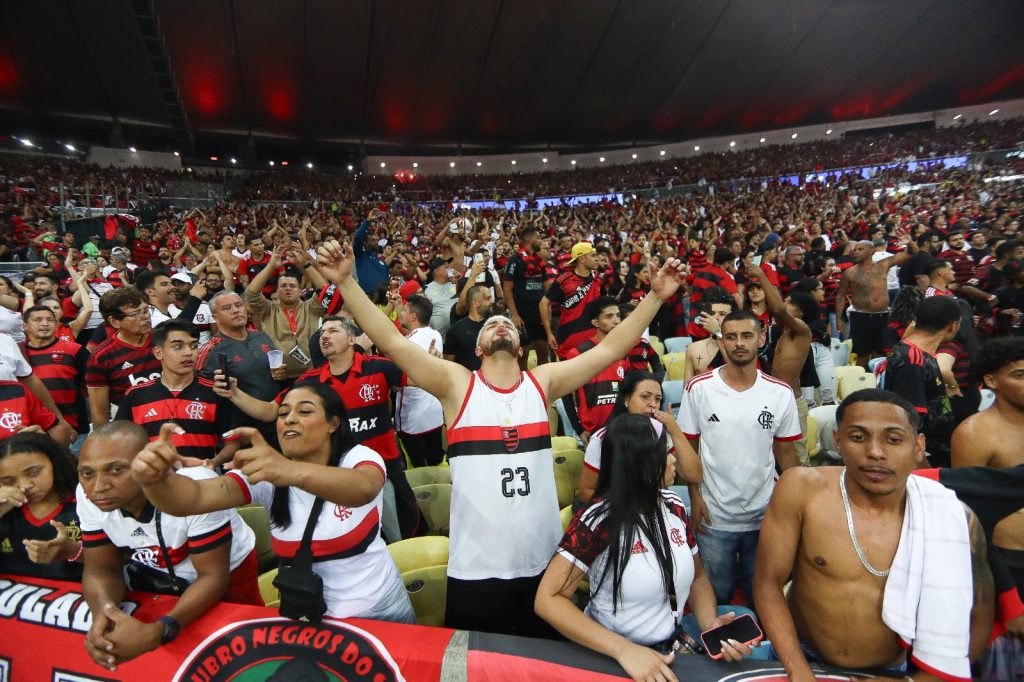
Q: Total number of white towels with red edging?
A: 1